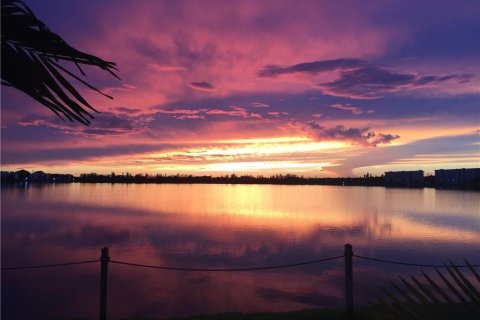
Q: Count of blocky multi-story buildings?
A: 2